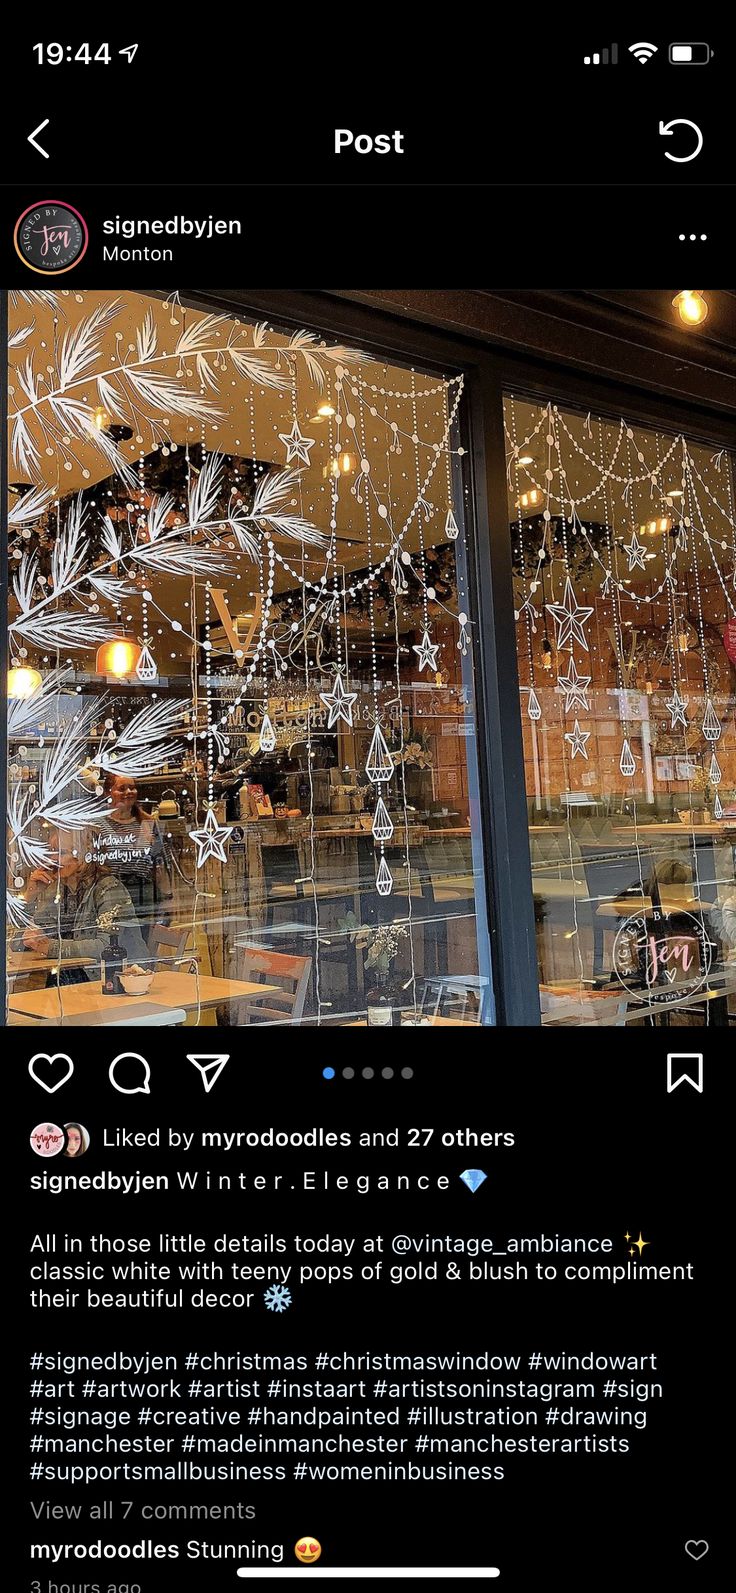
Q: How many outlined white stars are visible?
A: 9